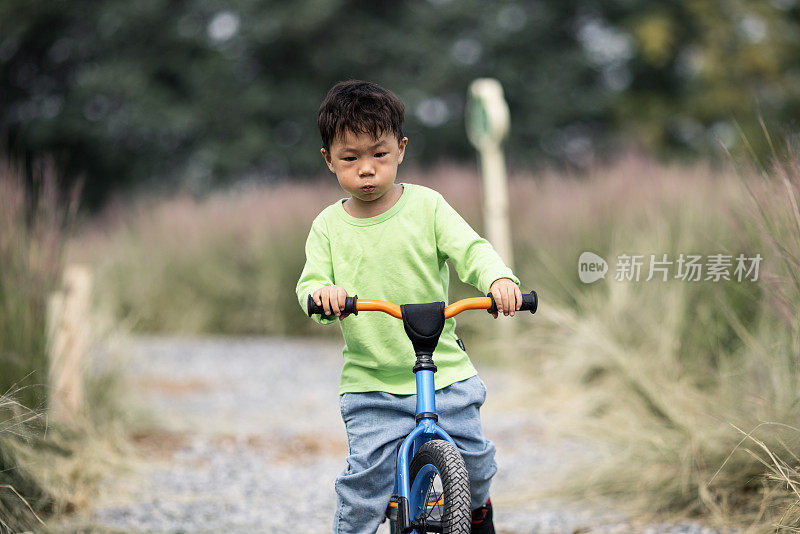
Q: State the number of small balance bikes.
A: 1